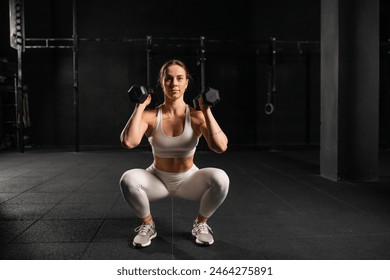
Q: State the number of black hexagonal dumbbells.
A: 2